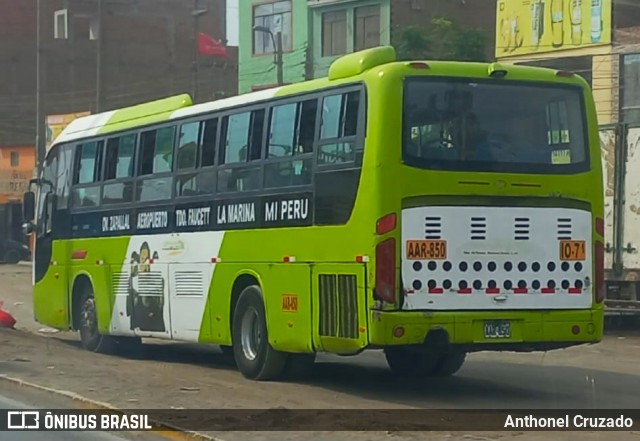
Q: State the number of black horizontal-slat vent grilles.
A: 4